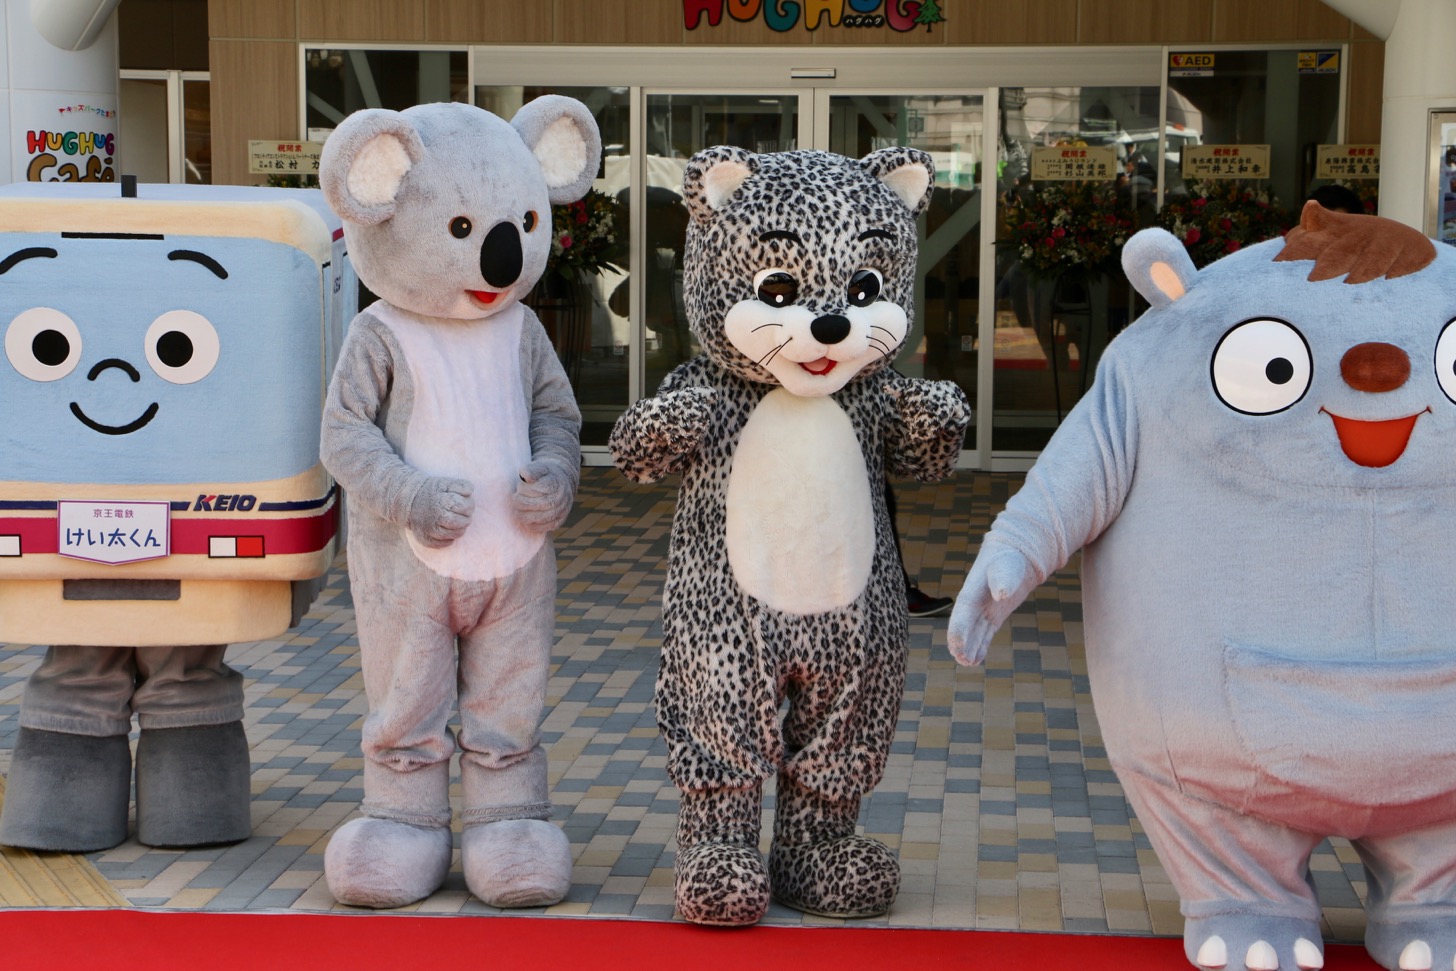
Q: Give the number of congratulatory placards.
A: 4